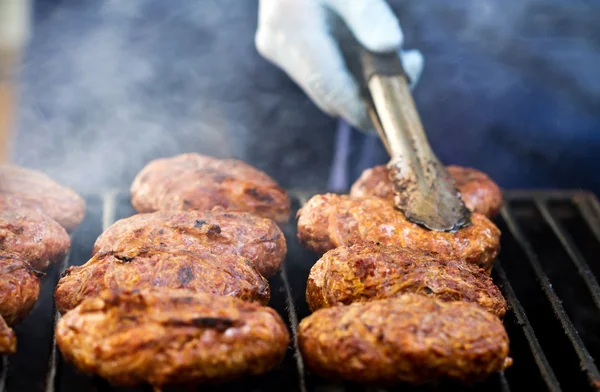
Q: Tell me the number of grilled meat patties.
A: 12